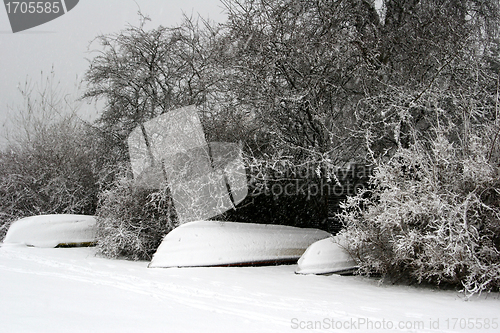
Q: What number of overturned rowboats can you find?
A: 3